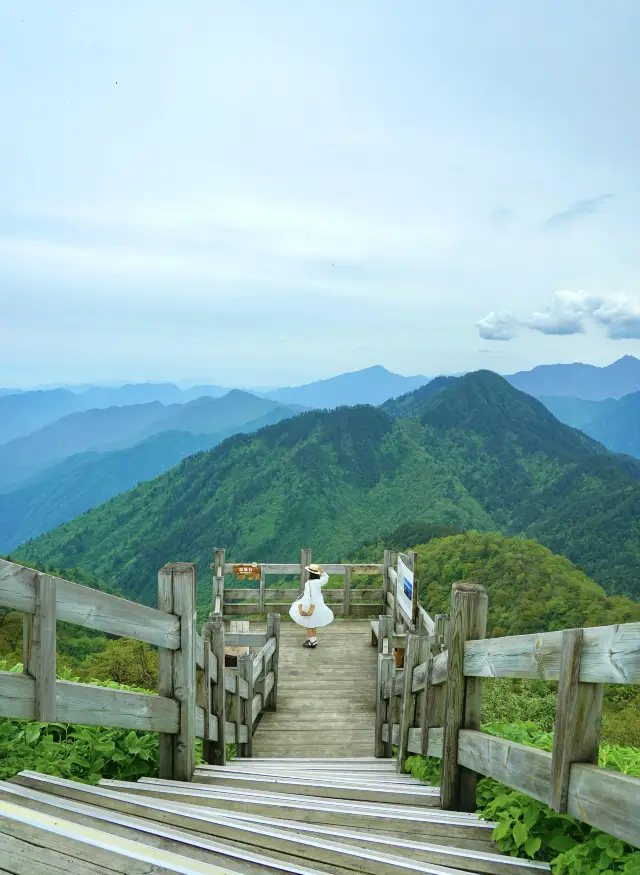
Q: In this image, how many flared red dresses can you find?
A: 0